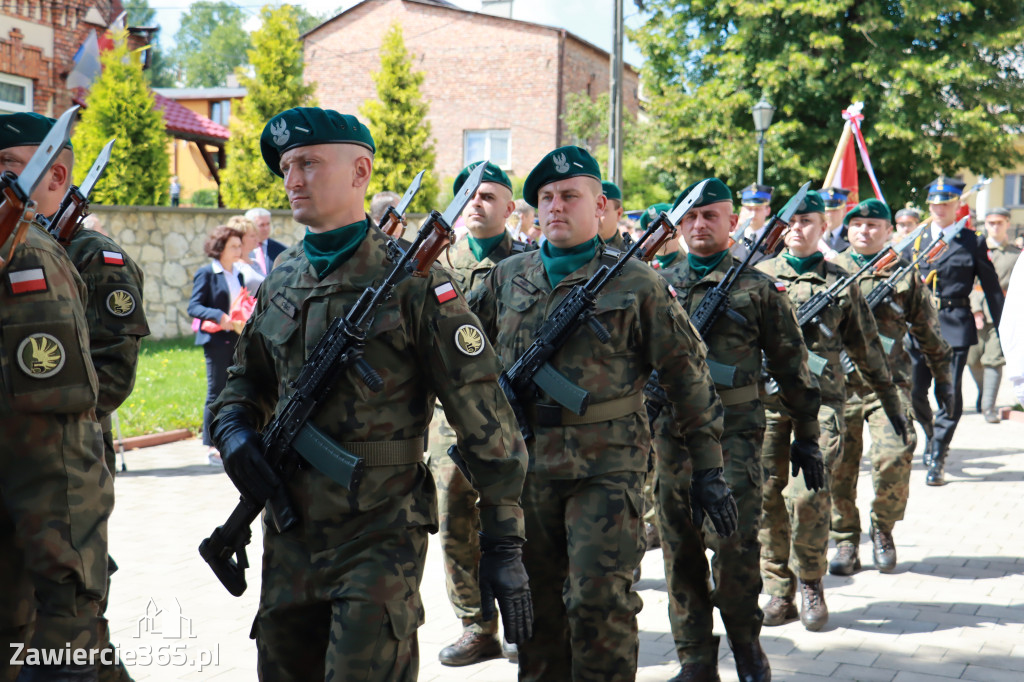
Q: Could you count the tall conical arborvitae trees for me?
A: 3